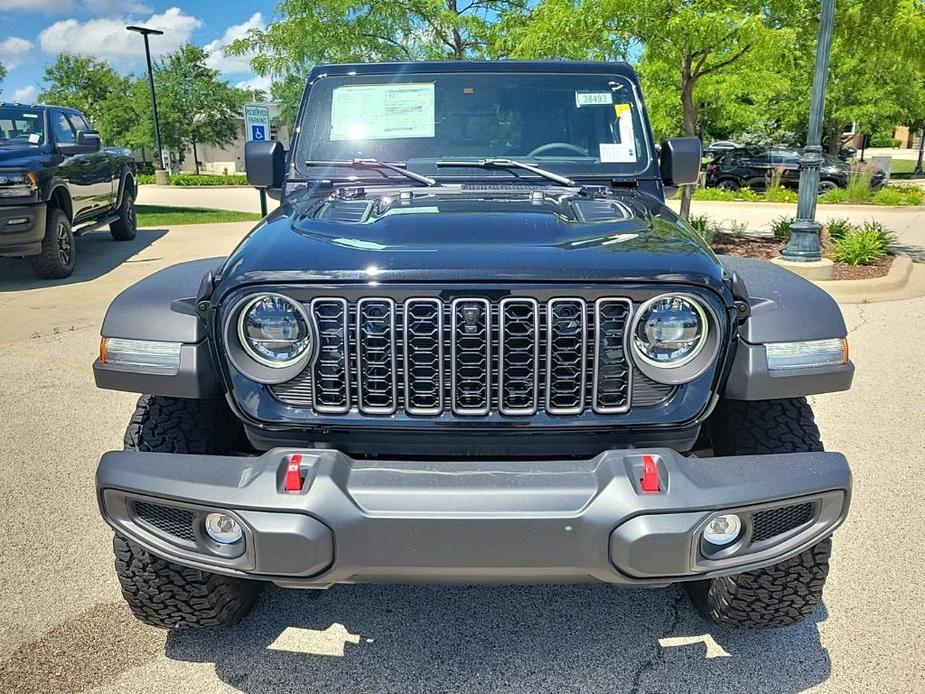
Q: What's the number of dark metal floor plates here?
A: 0